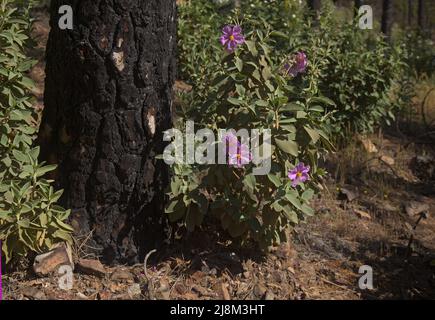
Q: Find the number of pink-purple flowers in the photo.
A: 5